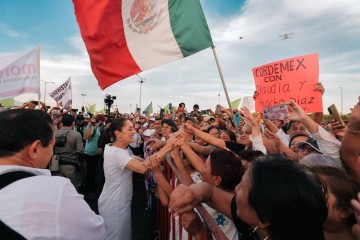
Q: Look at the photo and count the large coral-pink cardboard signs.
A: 1